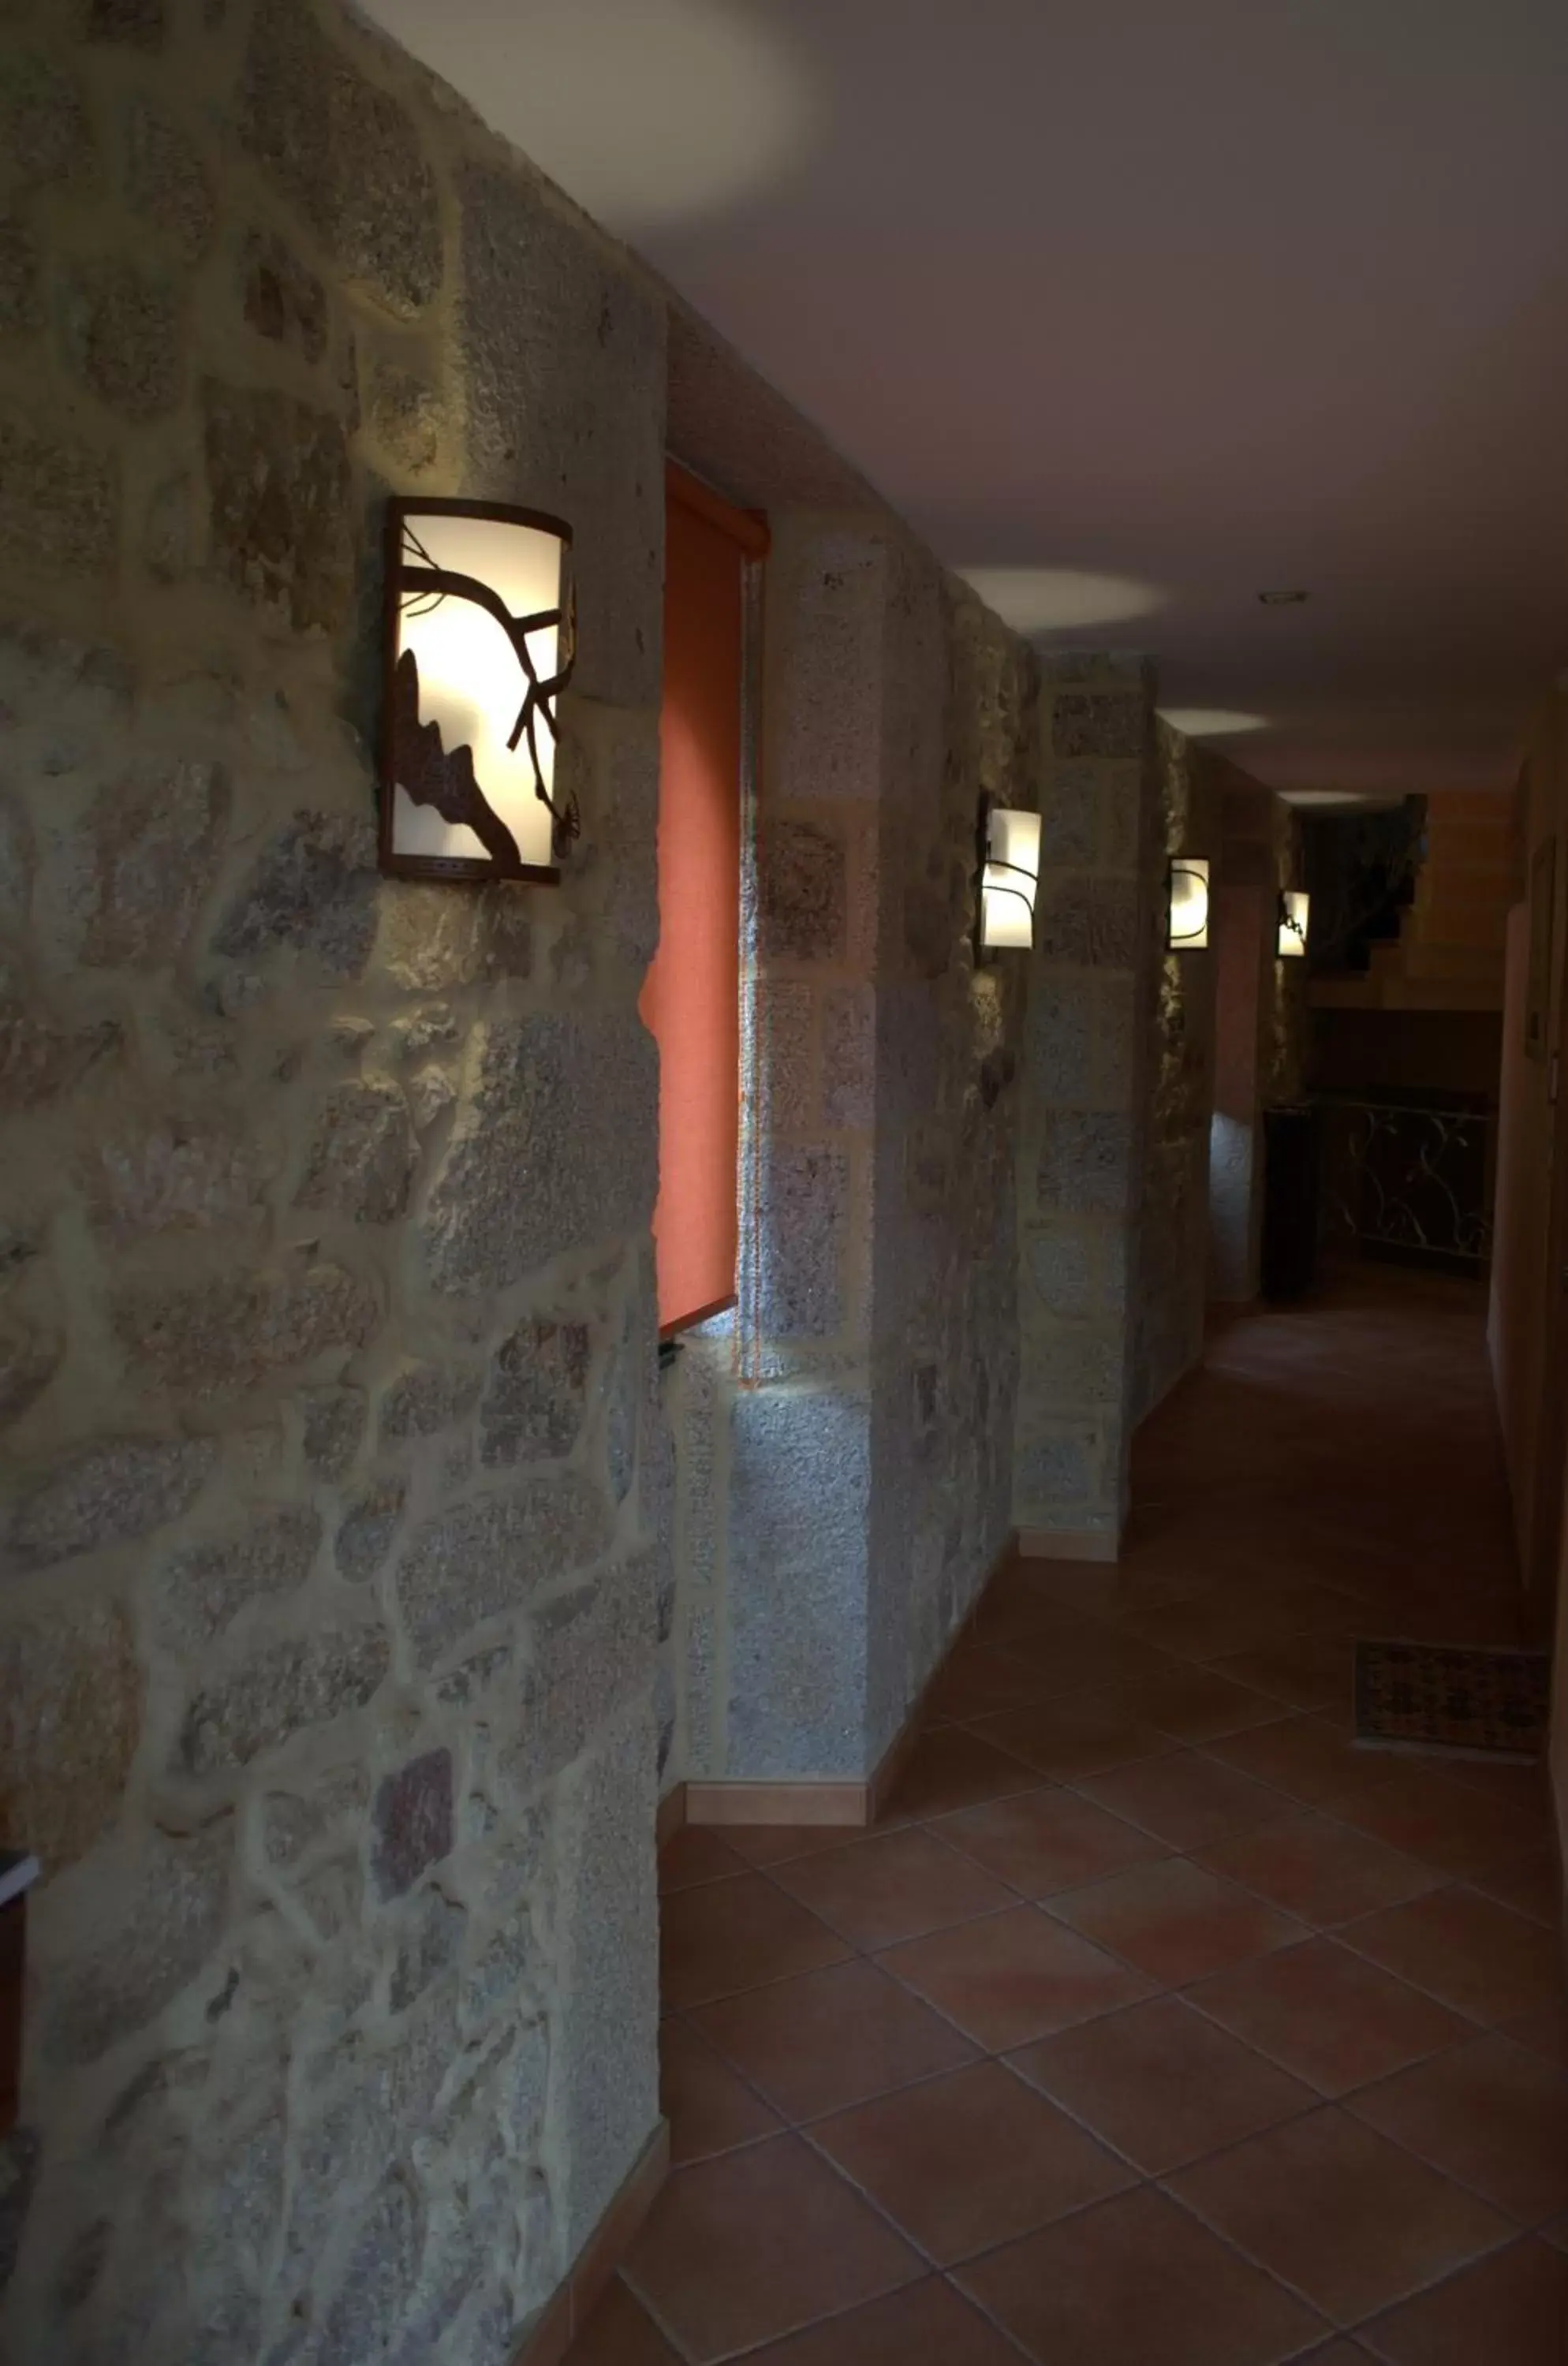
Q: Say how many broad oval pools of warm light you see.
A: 4